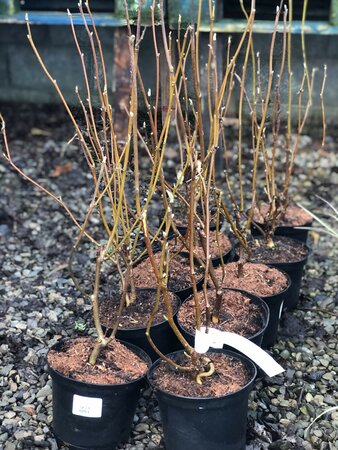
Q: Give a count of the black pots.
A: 10